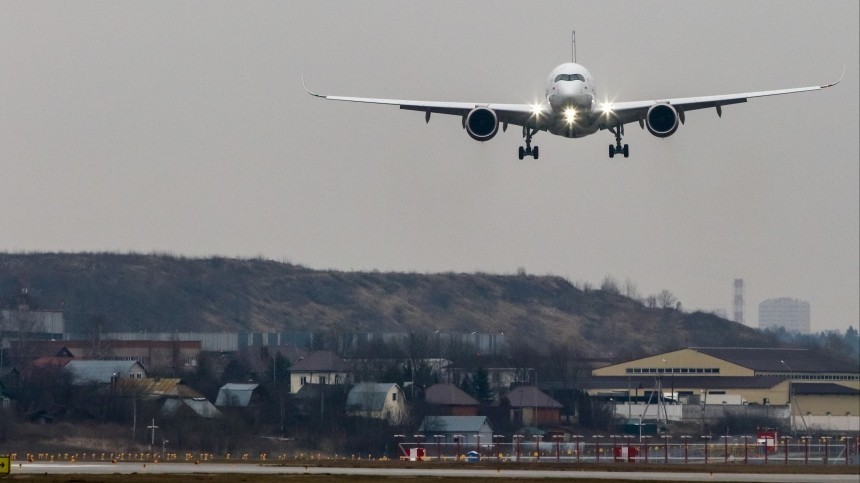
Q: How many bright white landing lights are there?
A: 3